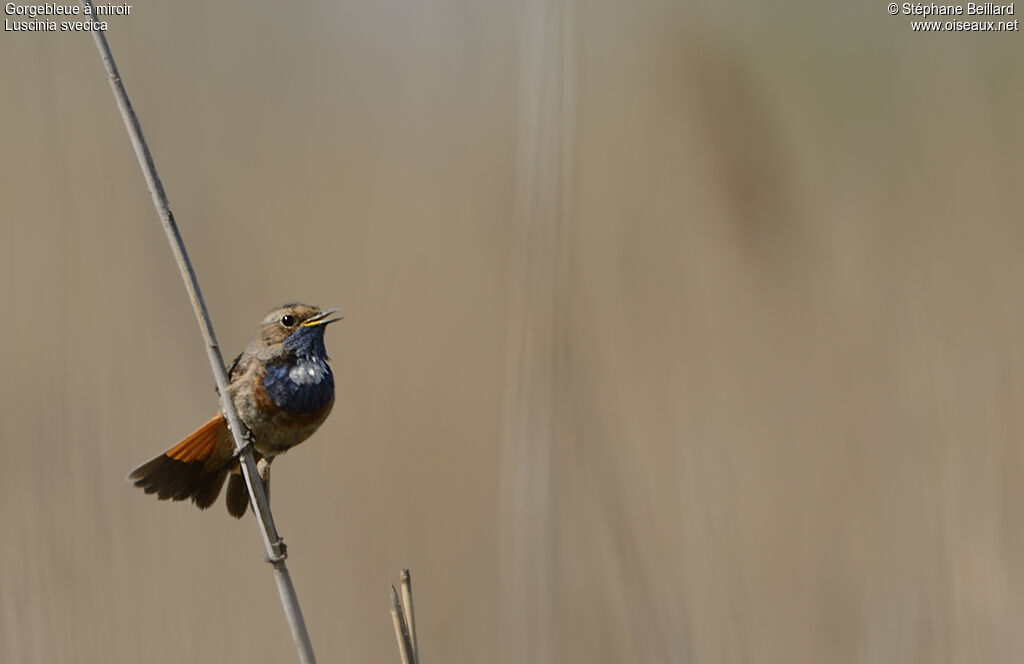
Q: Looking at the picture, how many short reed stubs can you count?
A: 2